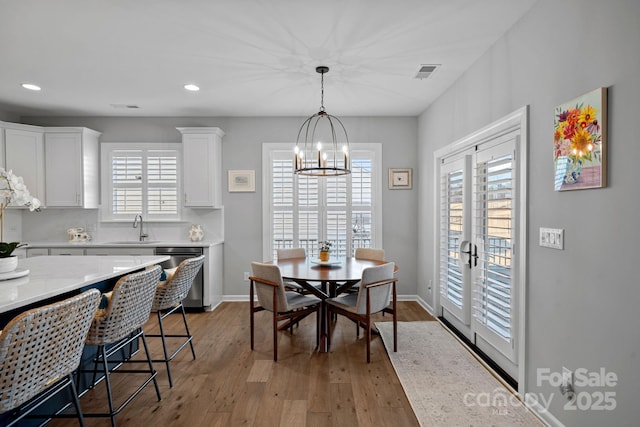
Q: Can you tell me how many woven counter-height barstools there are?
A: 3